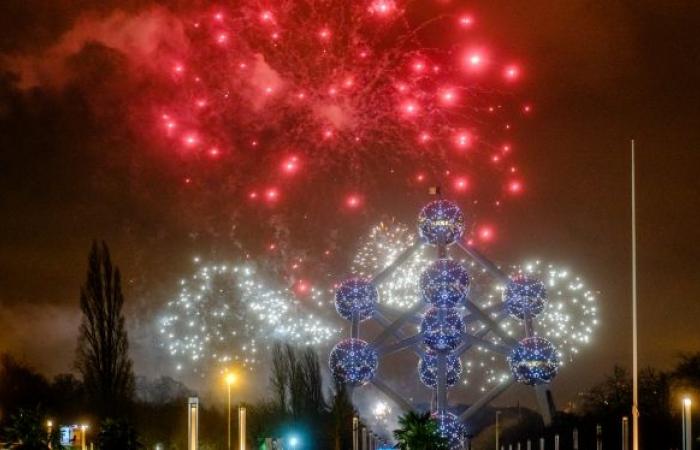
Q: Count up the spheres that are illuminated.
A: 9